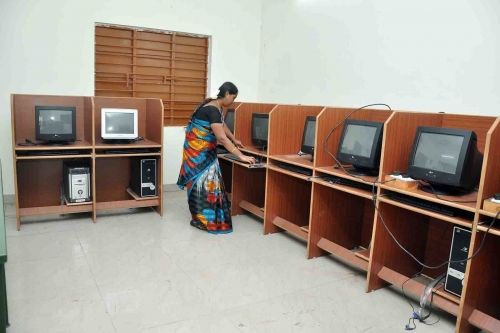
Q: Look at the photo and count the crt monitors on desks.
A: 7